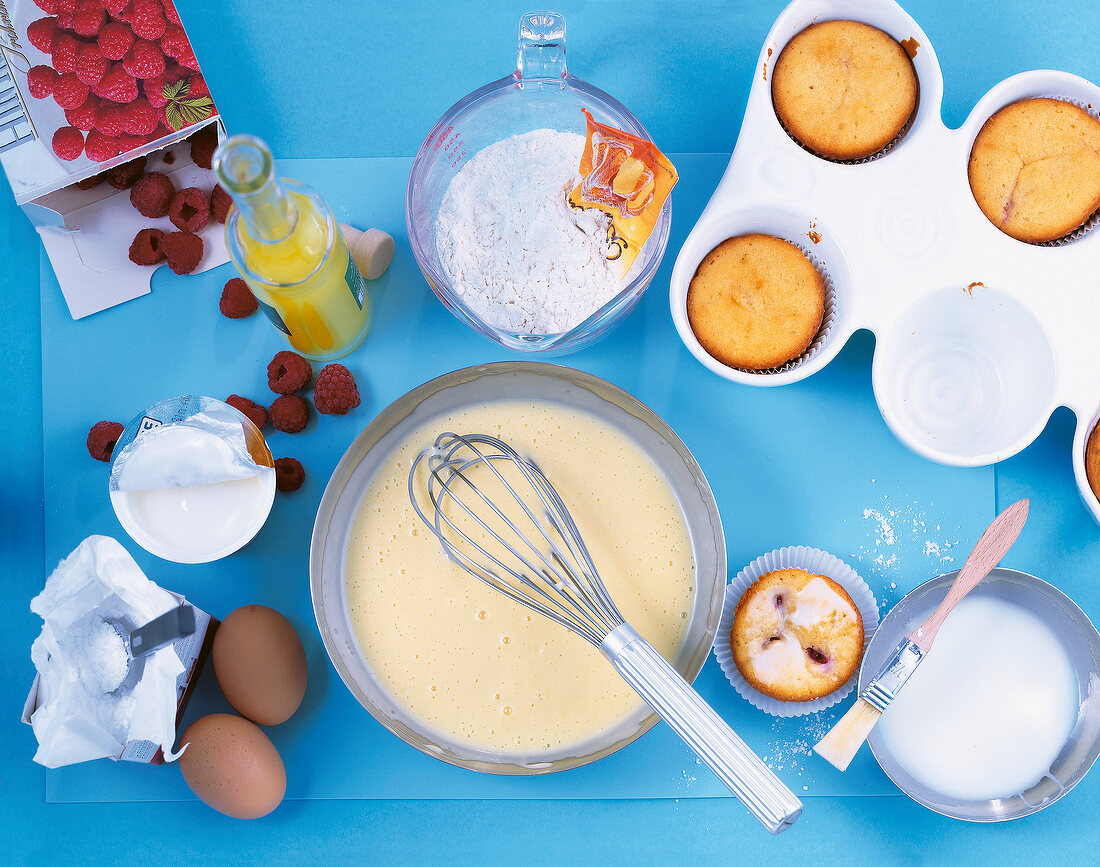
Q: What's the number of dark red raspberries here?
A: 15